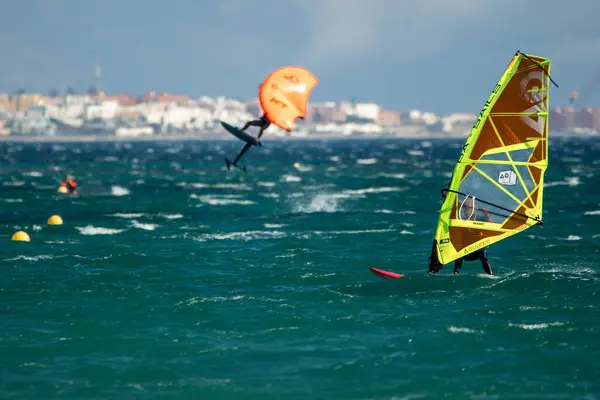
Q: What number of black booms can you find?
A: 1